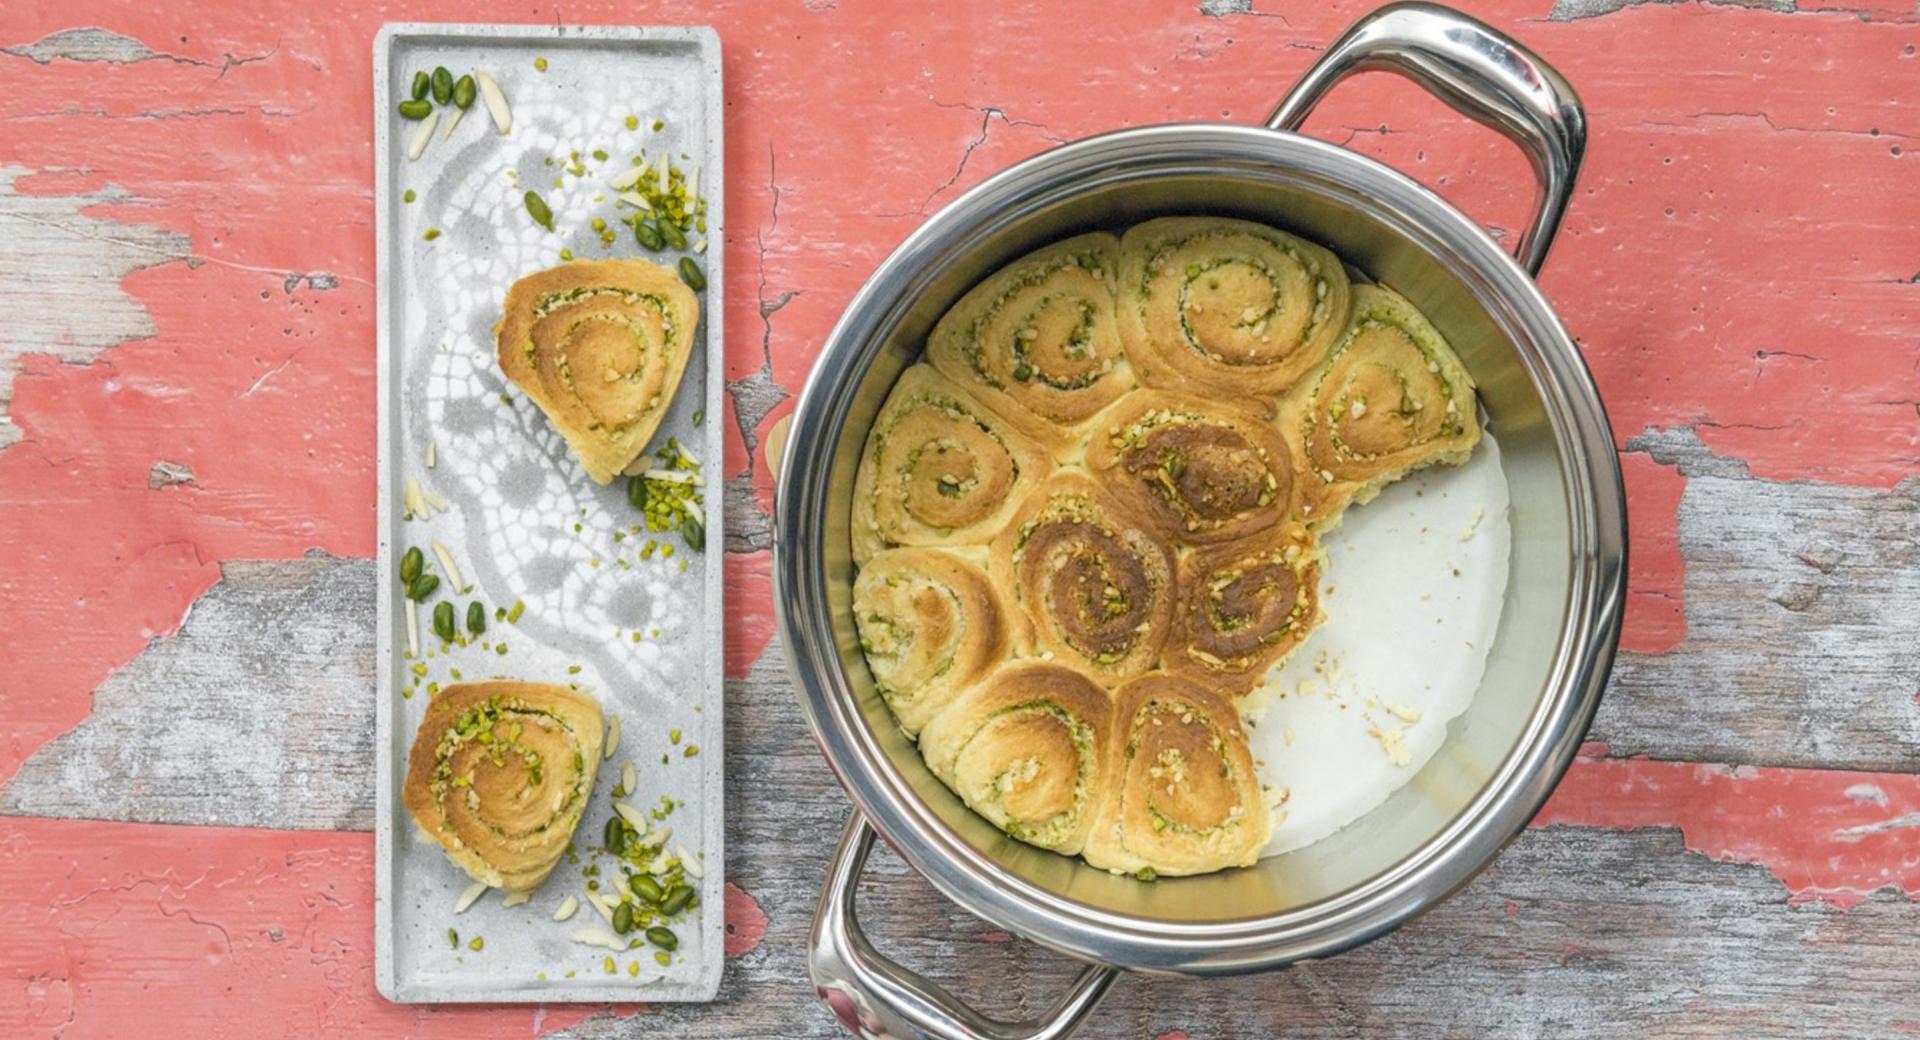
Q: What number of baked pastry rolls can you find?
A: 12